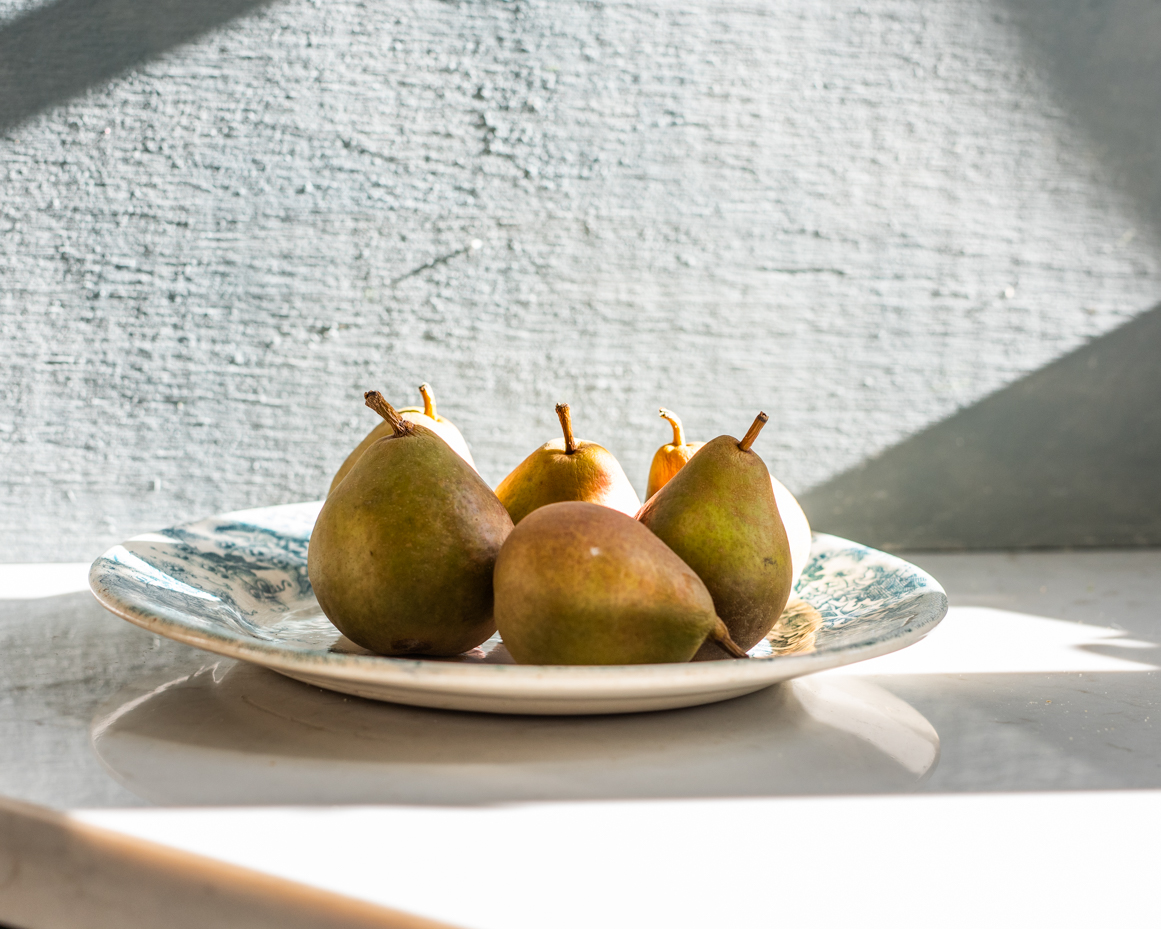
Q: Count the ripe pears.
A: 6